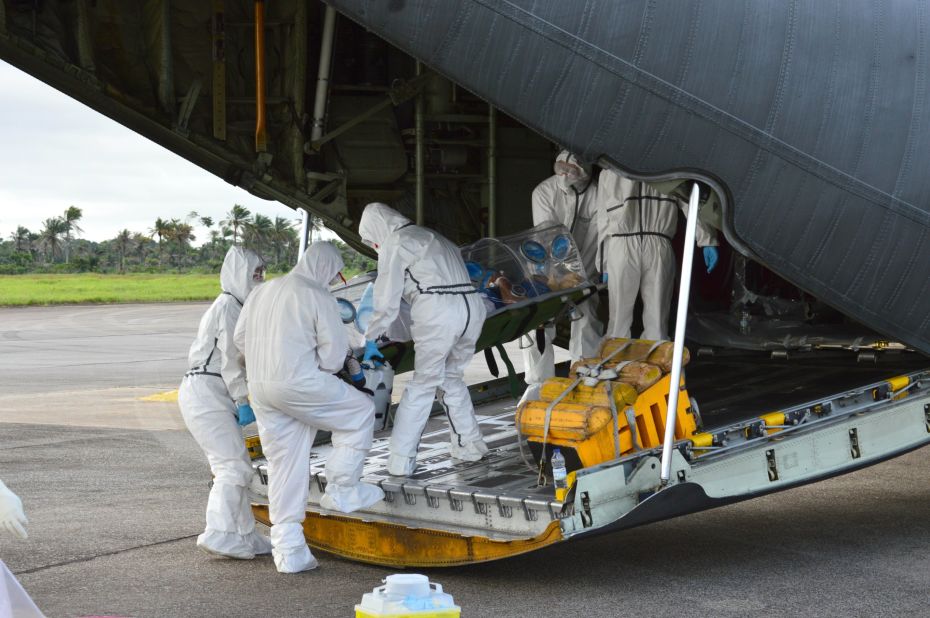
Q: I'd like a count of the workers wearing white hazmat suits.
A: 5